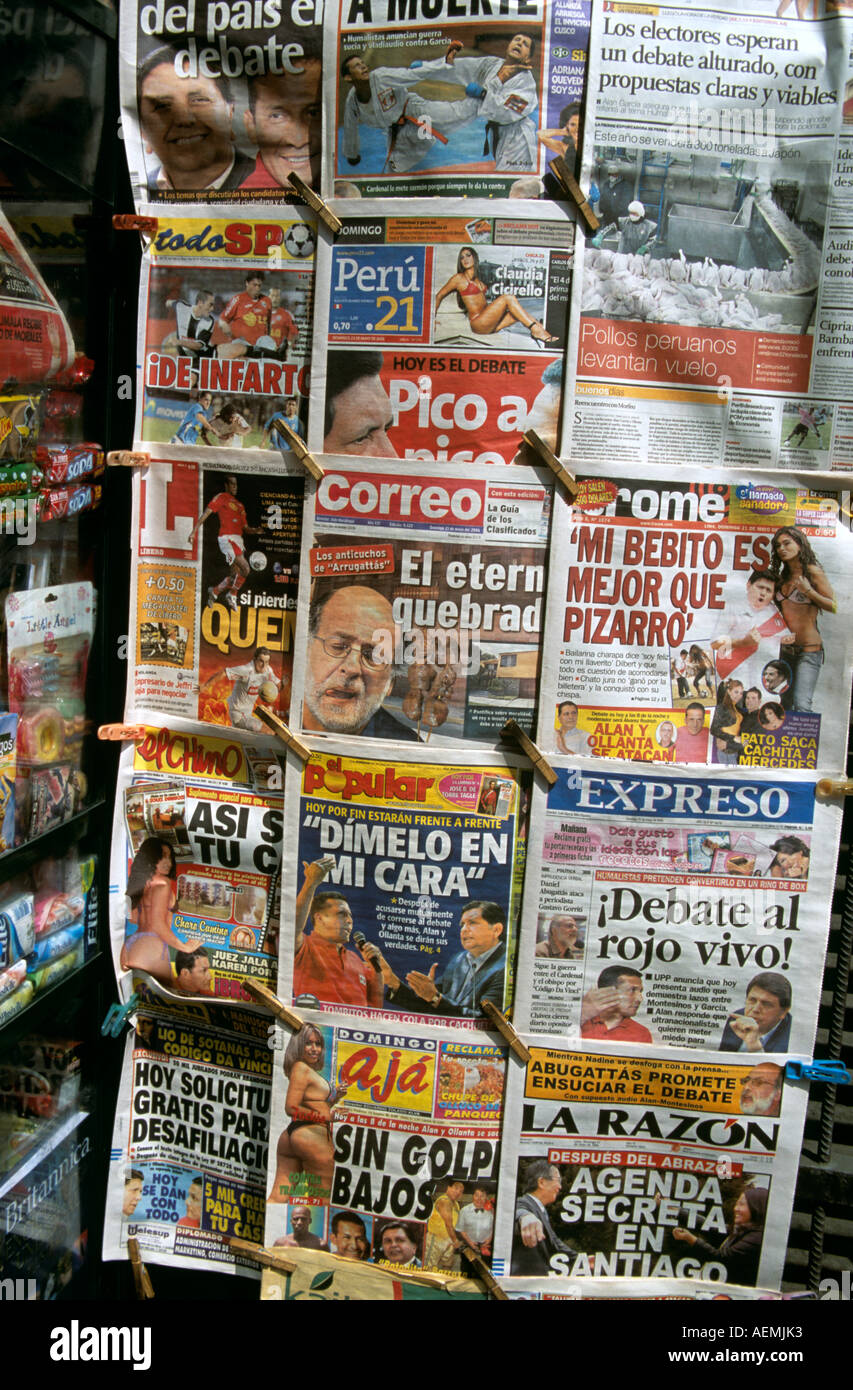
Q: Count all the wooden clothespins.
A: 11